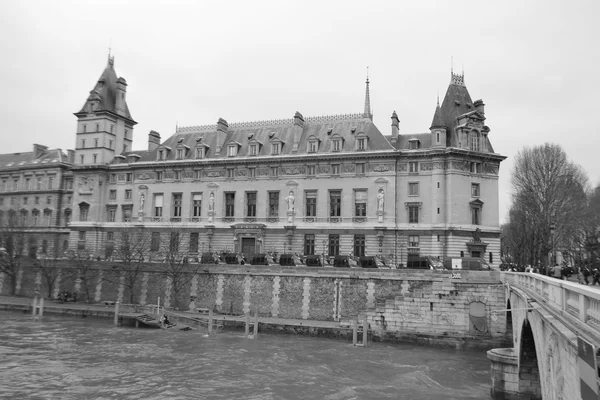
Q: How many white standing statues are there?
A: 4